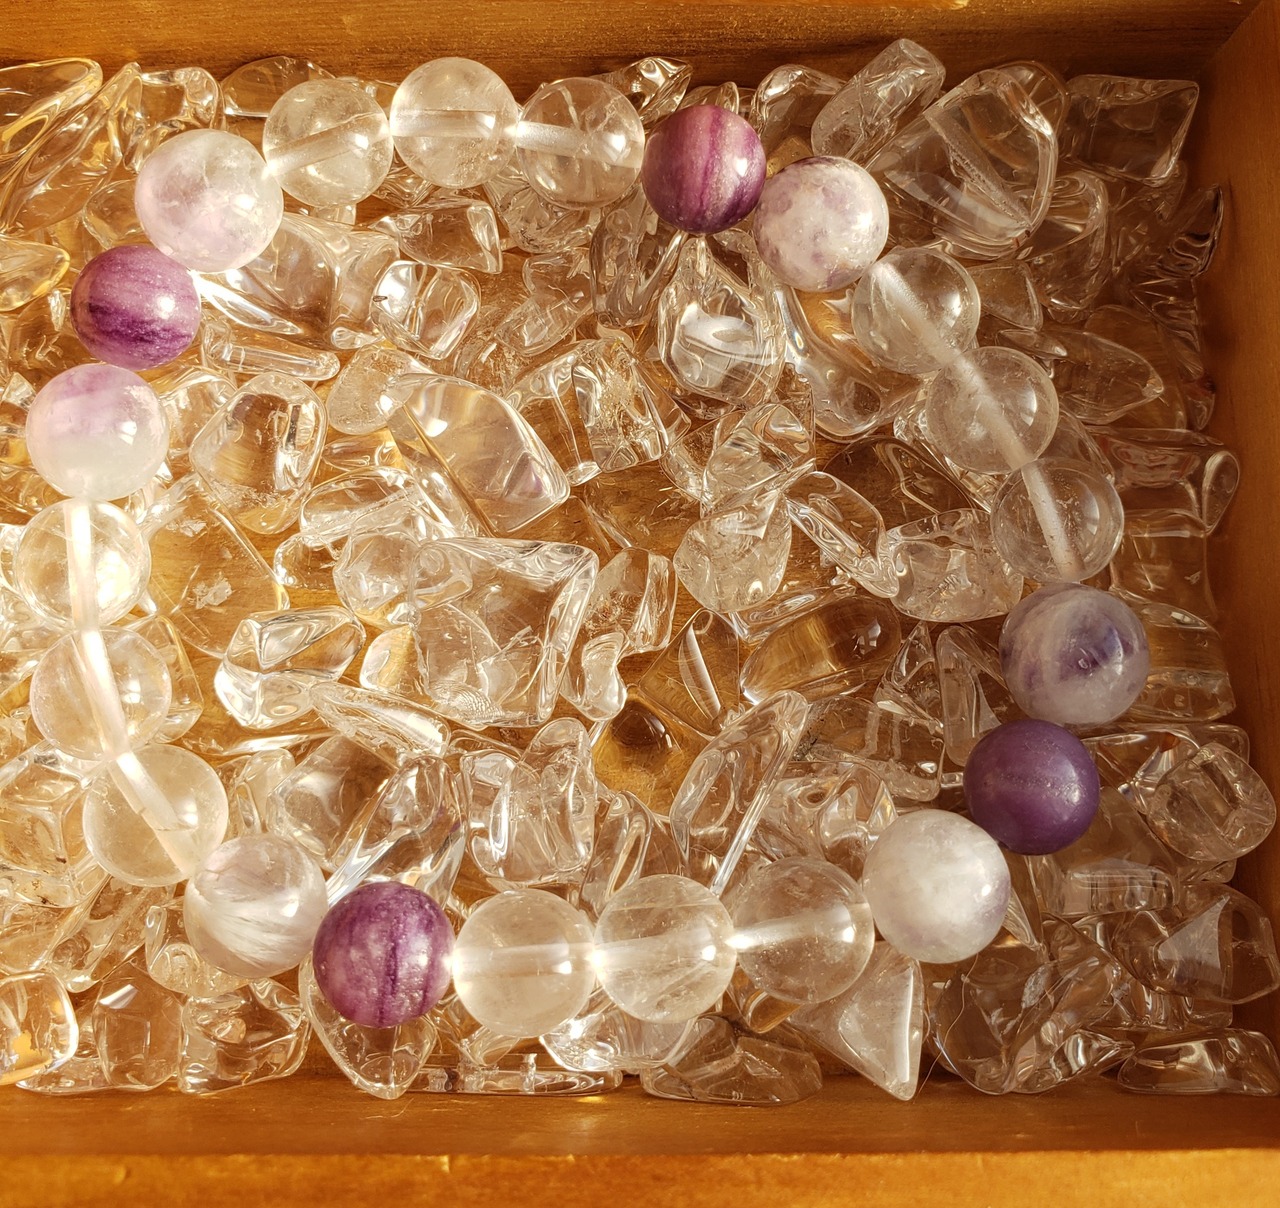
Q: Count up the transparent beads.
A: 12